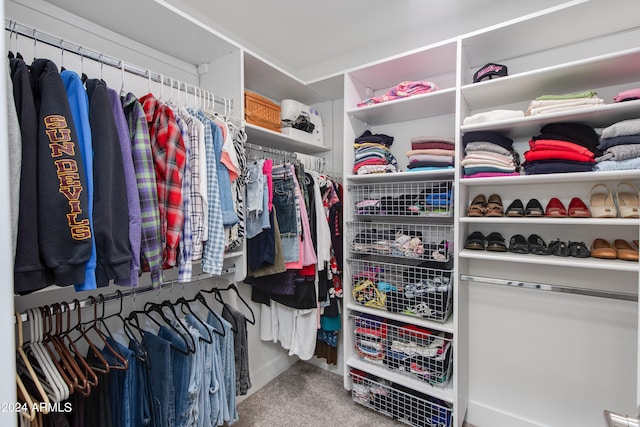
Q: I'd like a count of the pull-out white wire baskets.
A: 5